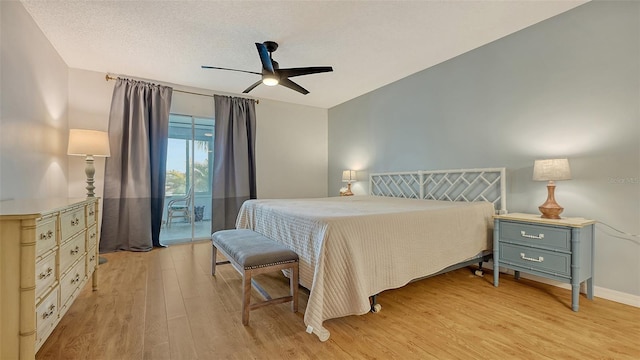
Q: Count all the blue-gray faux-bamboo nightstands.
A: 1